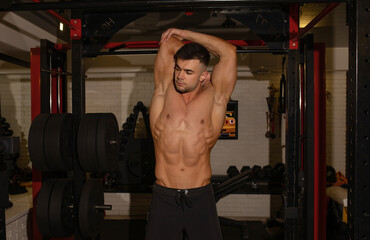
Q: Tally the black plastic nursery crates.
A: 0